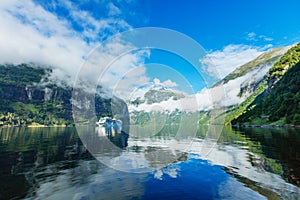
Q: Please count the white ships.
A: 1